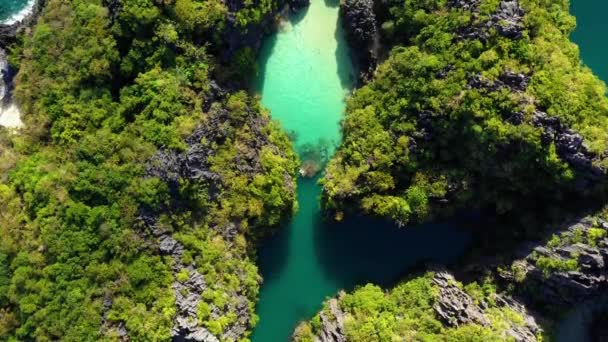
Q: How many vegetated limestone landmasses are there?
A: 3